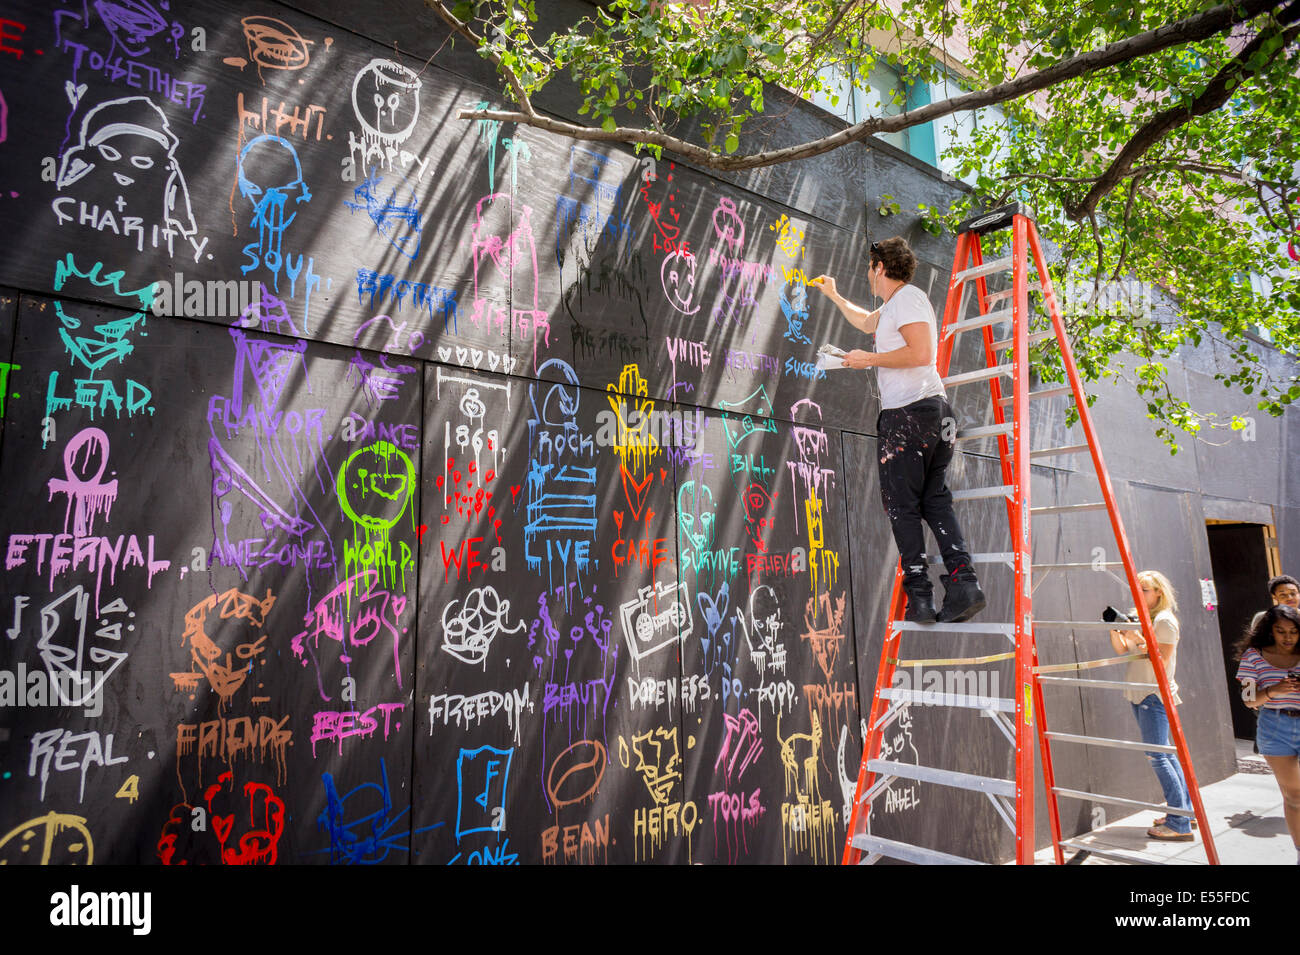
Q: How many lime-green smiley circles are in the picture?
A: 1